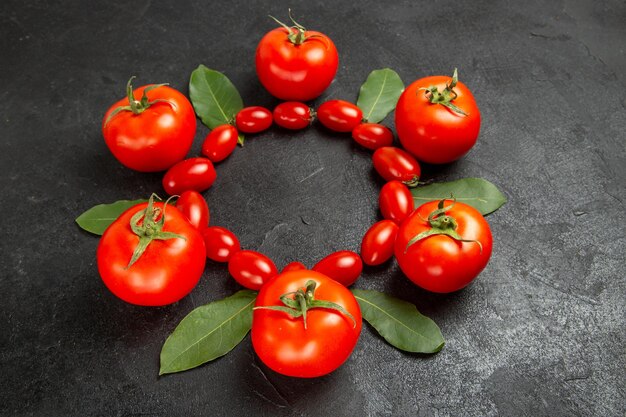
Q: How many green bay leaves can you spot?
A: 6